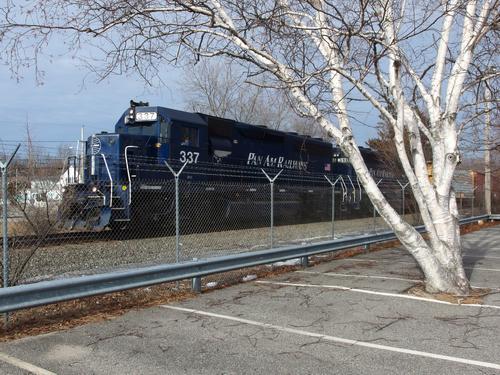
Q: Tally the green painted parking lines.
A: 0